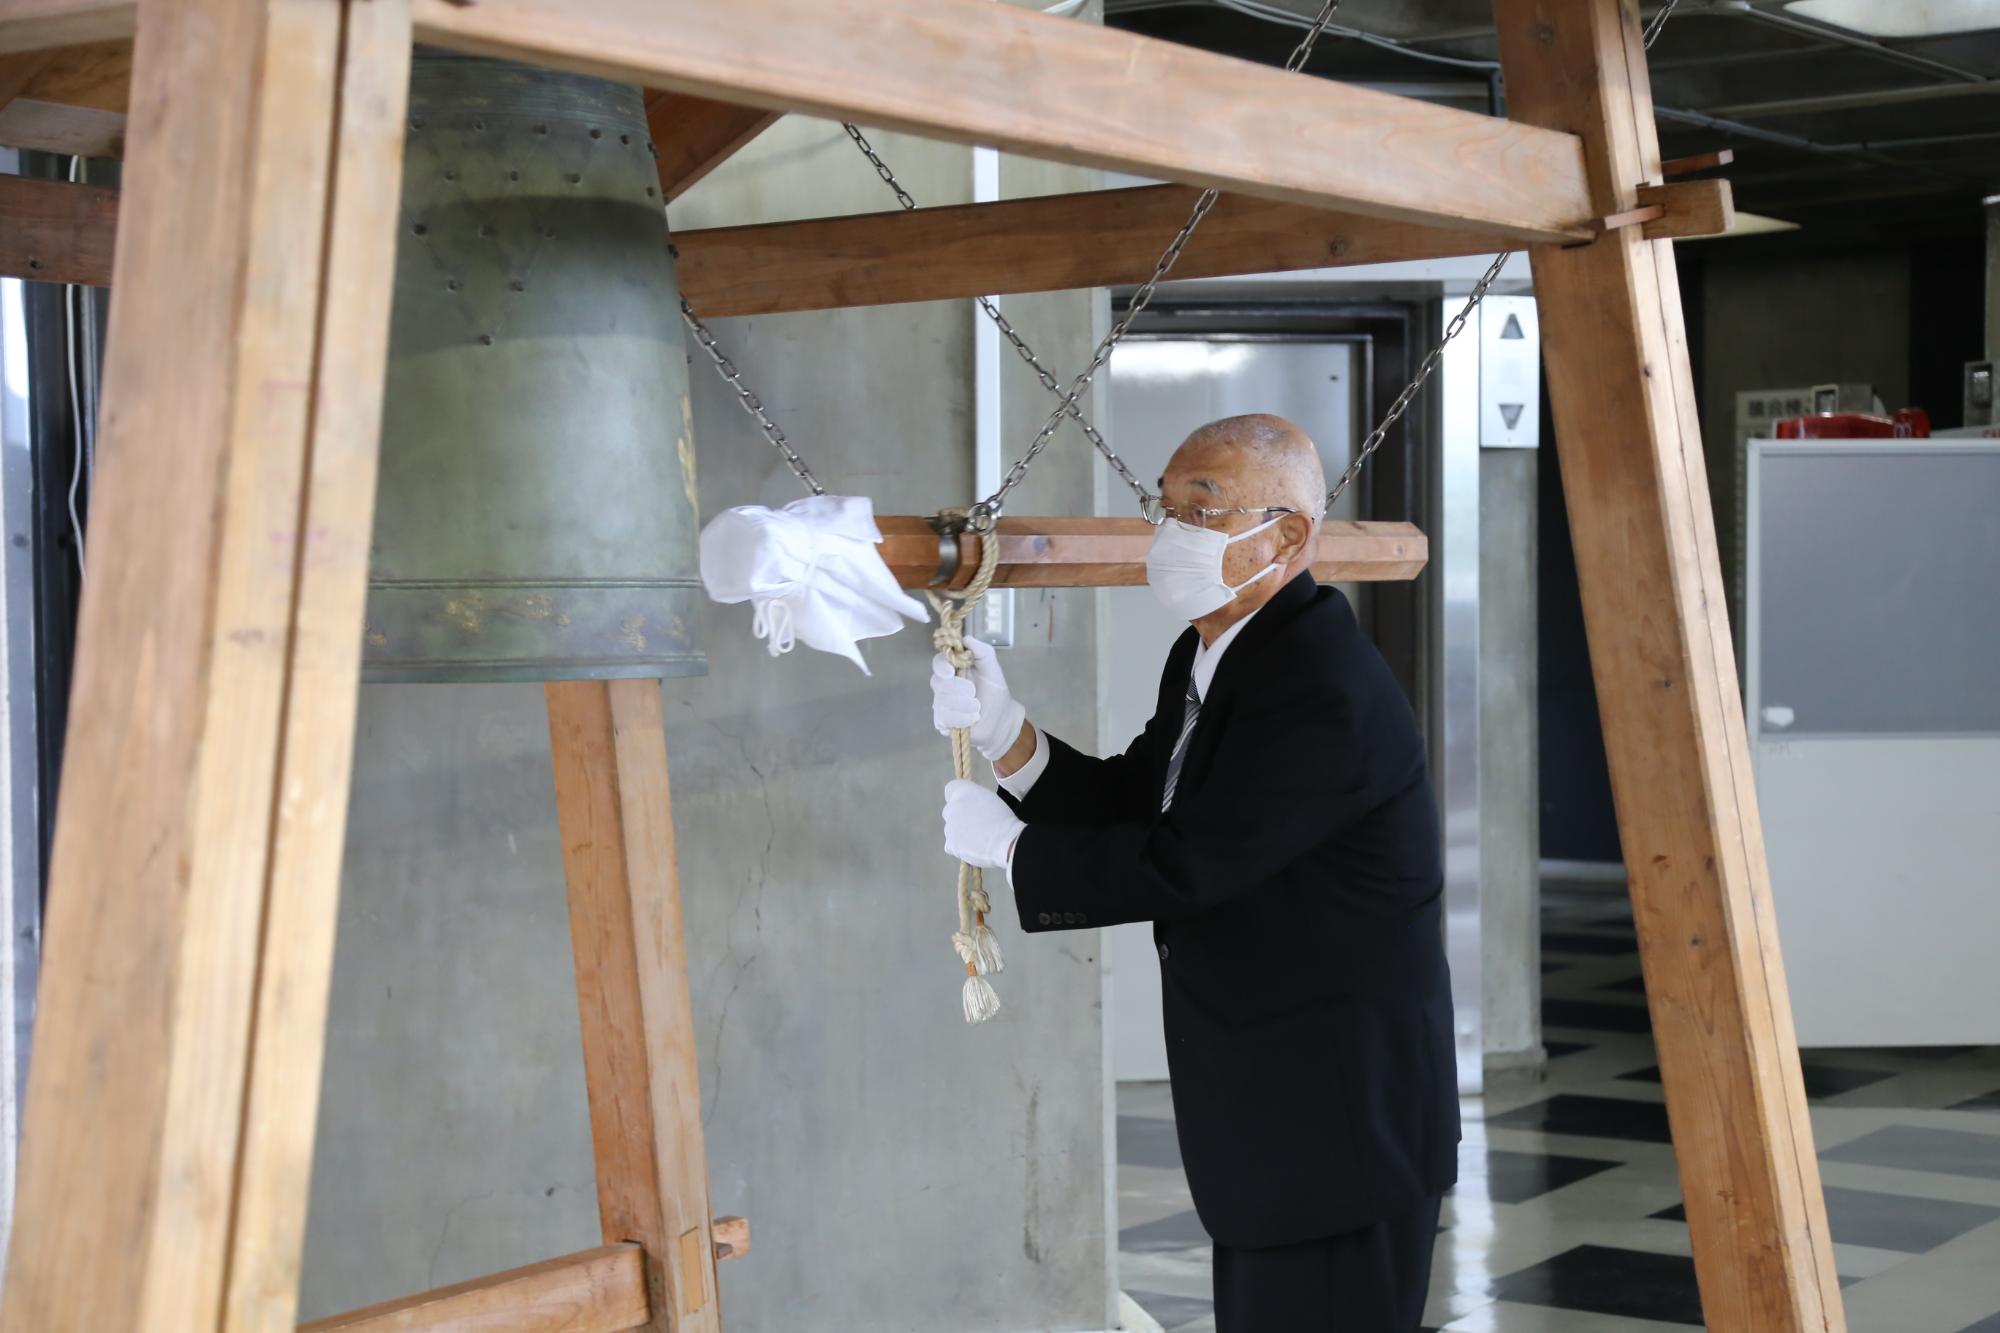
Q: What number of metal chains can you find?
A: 4